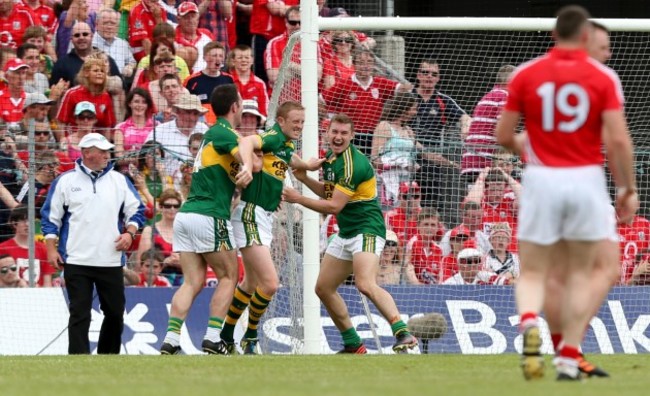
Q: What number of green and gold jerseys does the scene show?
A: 3